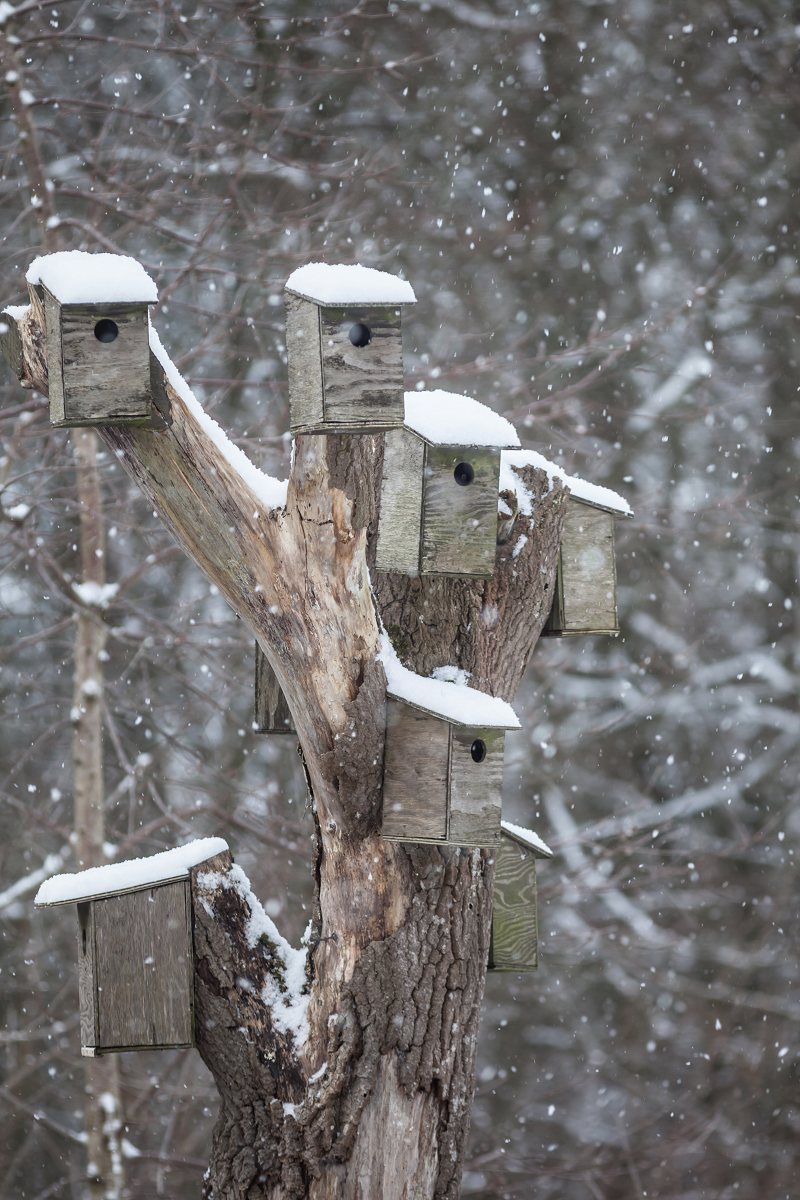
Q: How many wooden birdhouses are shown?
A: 8